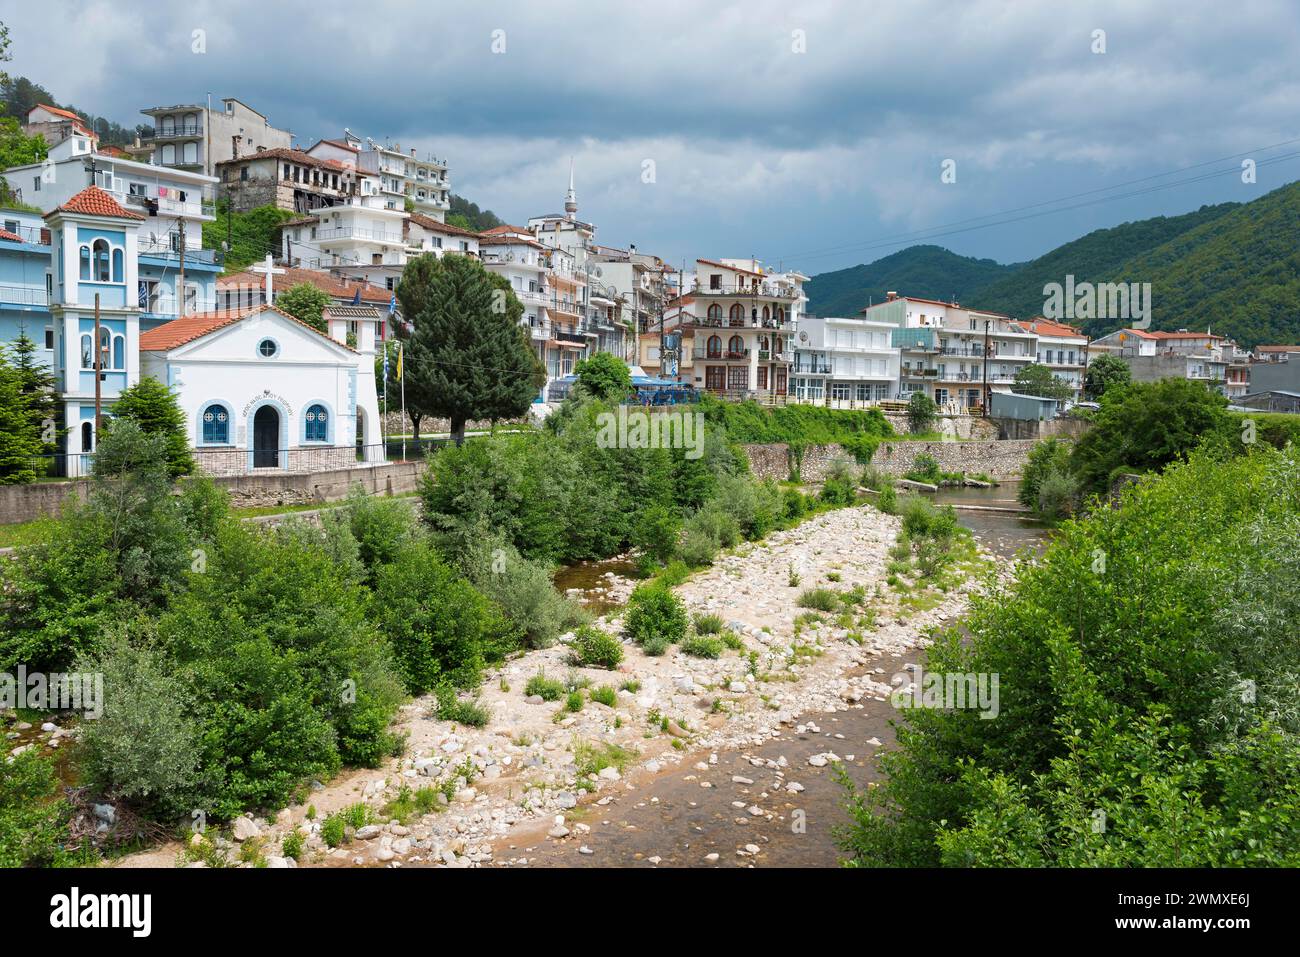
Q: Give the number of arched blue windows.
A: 2